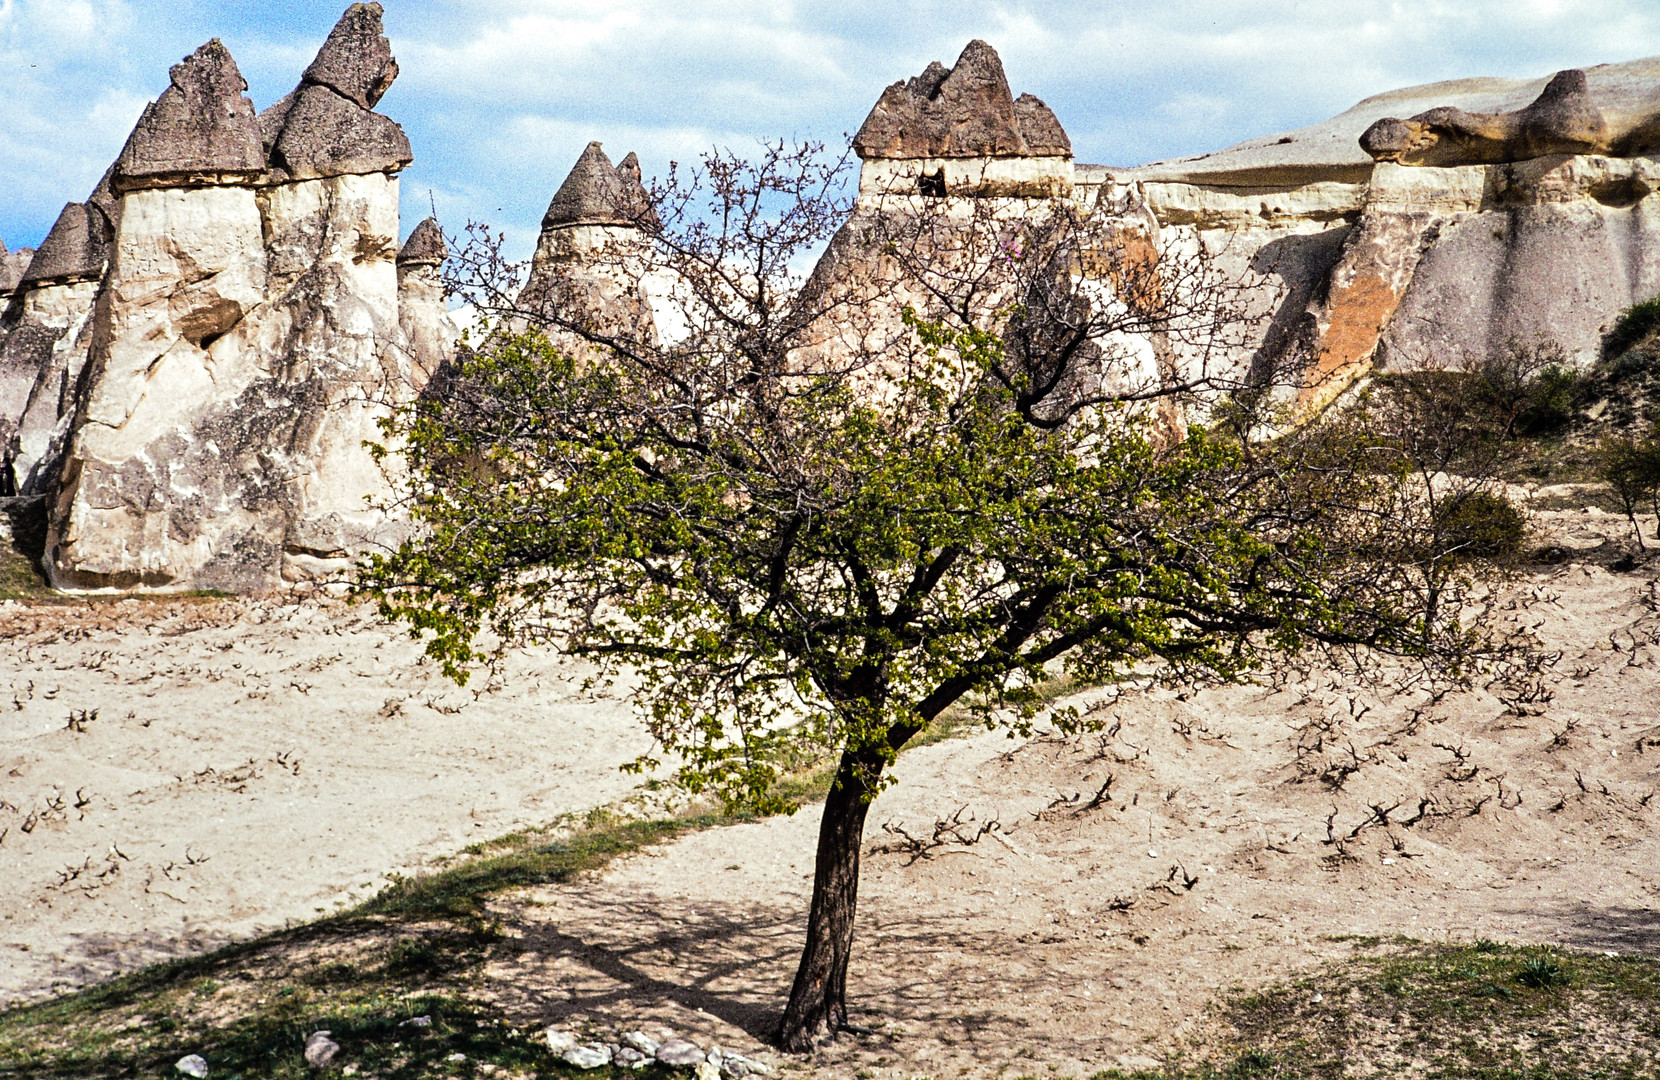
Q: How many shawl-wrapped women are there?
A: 0